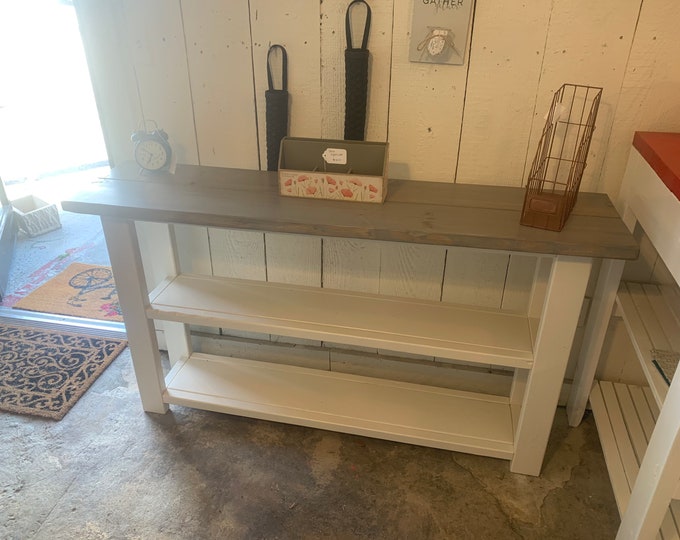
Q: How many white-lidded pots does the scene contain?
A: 0